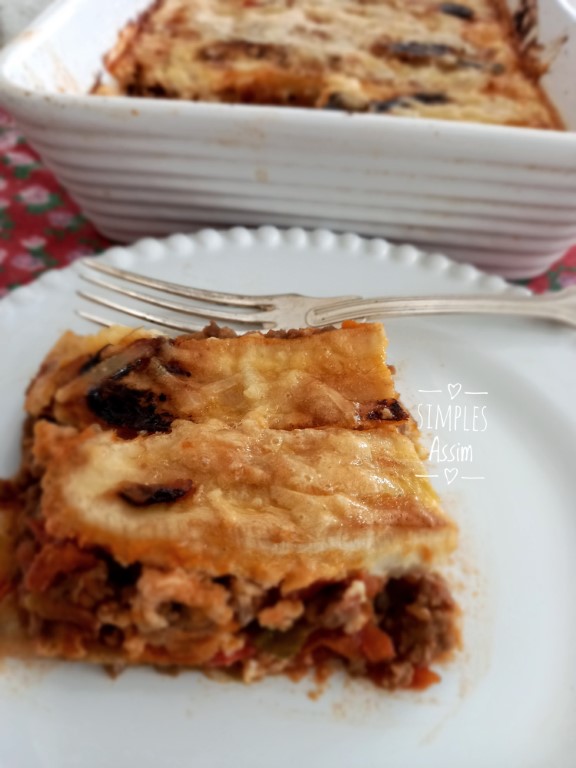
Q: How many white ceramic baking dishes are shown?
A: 1